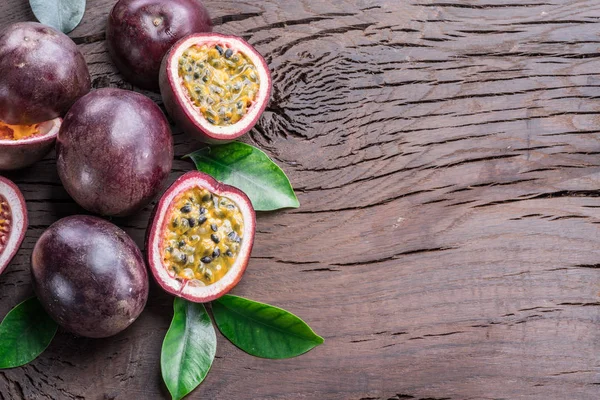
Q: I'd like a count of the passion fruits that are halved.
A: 4